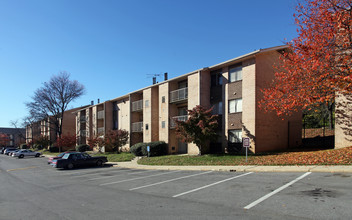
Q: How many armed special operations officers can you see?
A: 0